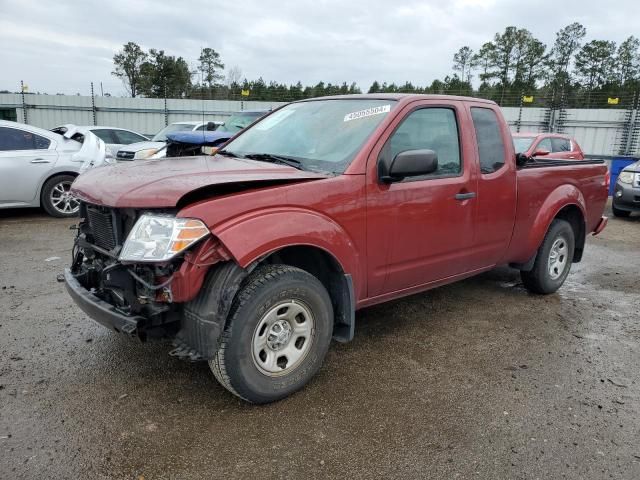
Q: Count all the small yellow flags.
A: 4